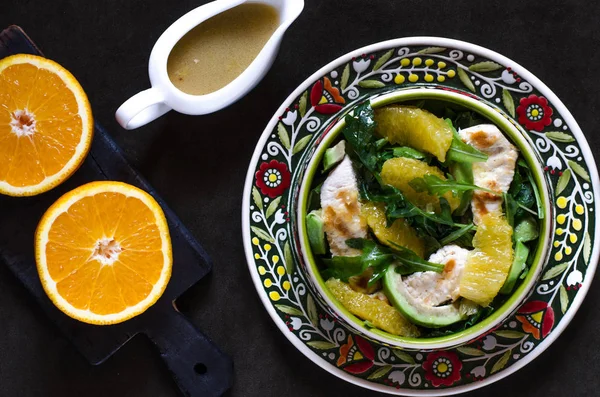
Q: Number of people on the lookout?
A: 0